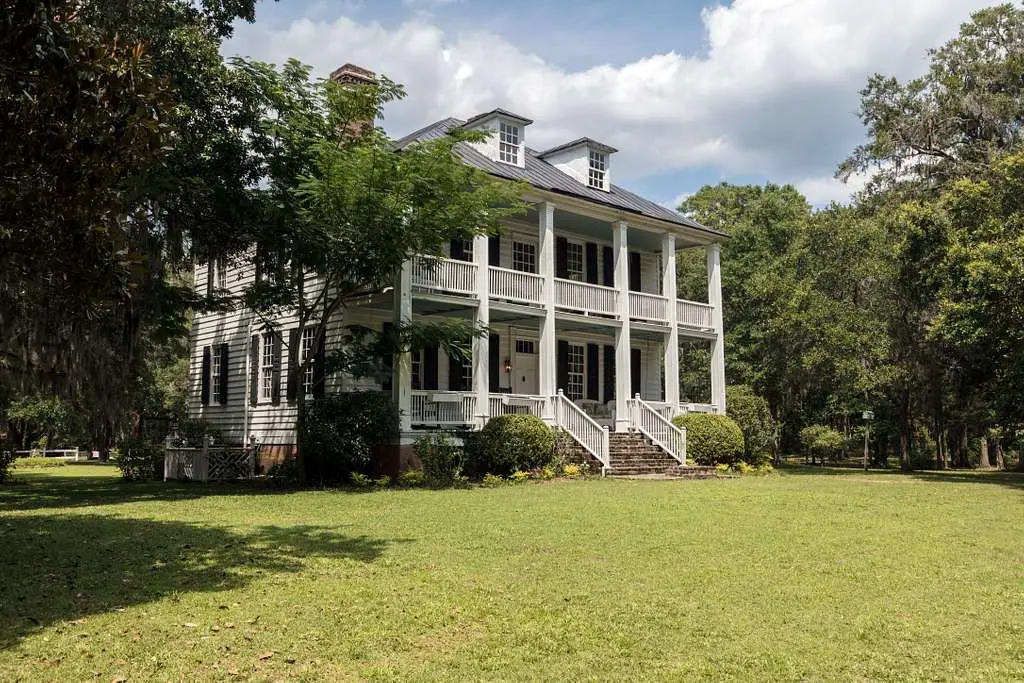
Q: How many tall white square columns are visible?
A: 6